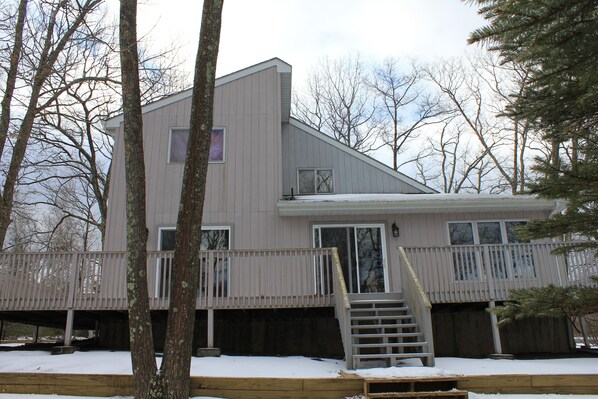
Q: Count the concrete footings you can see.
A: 3